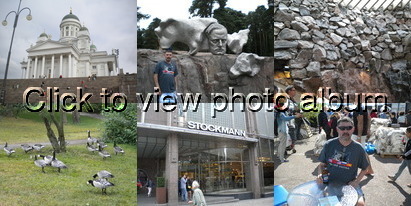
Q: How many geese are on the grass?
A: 13